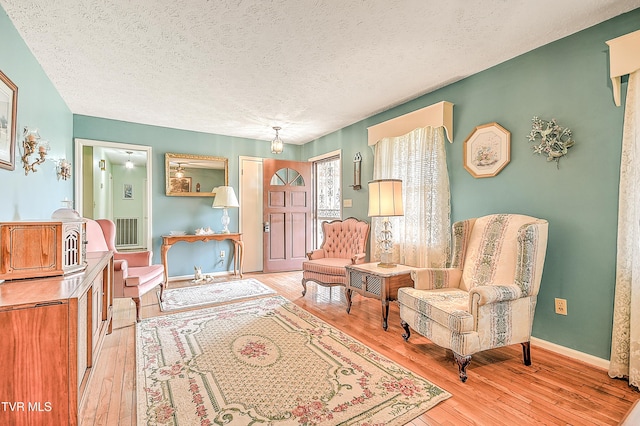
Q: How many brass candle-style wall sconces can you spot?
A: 2